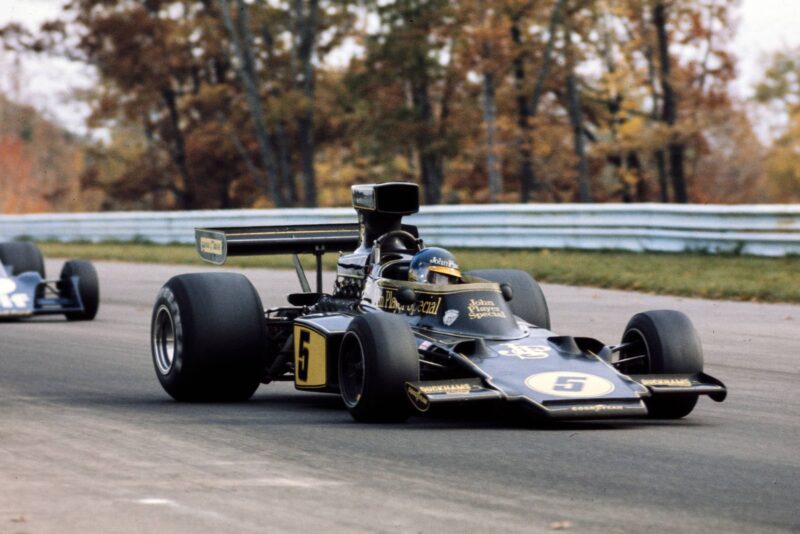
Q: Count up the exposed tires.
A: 6